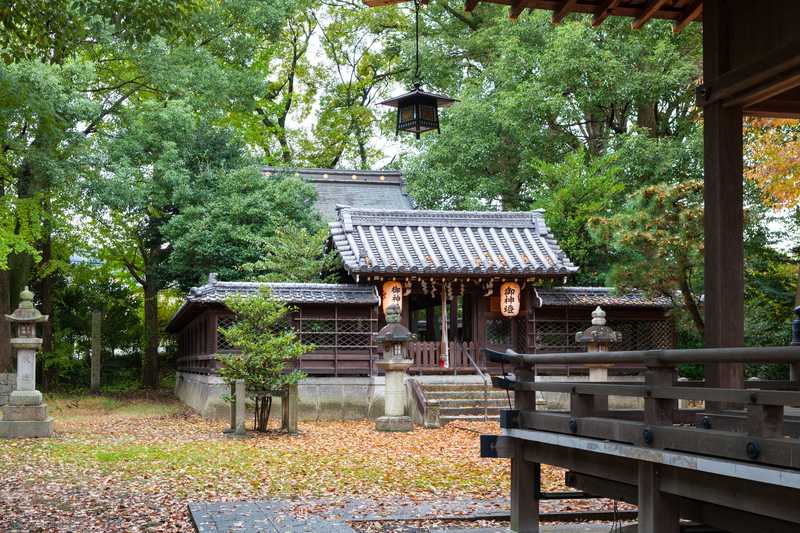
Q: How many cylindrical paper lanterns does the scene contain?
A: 2